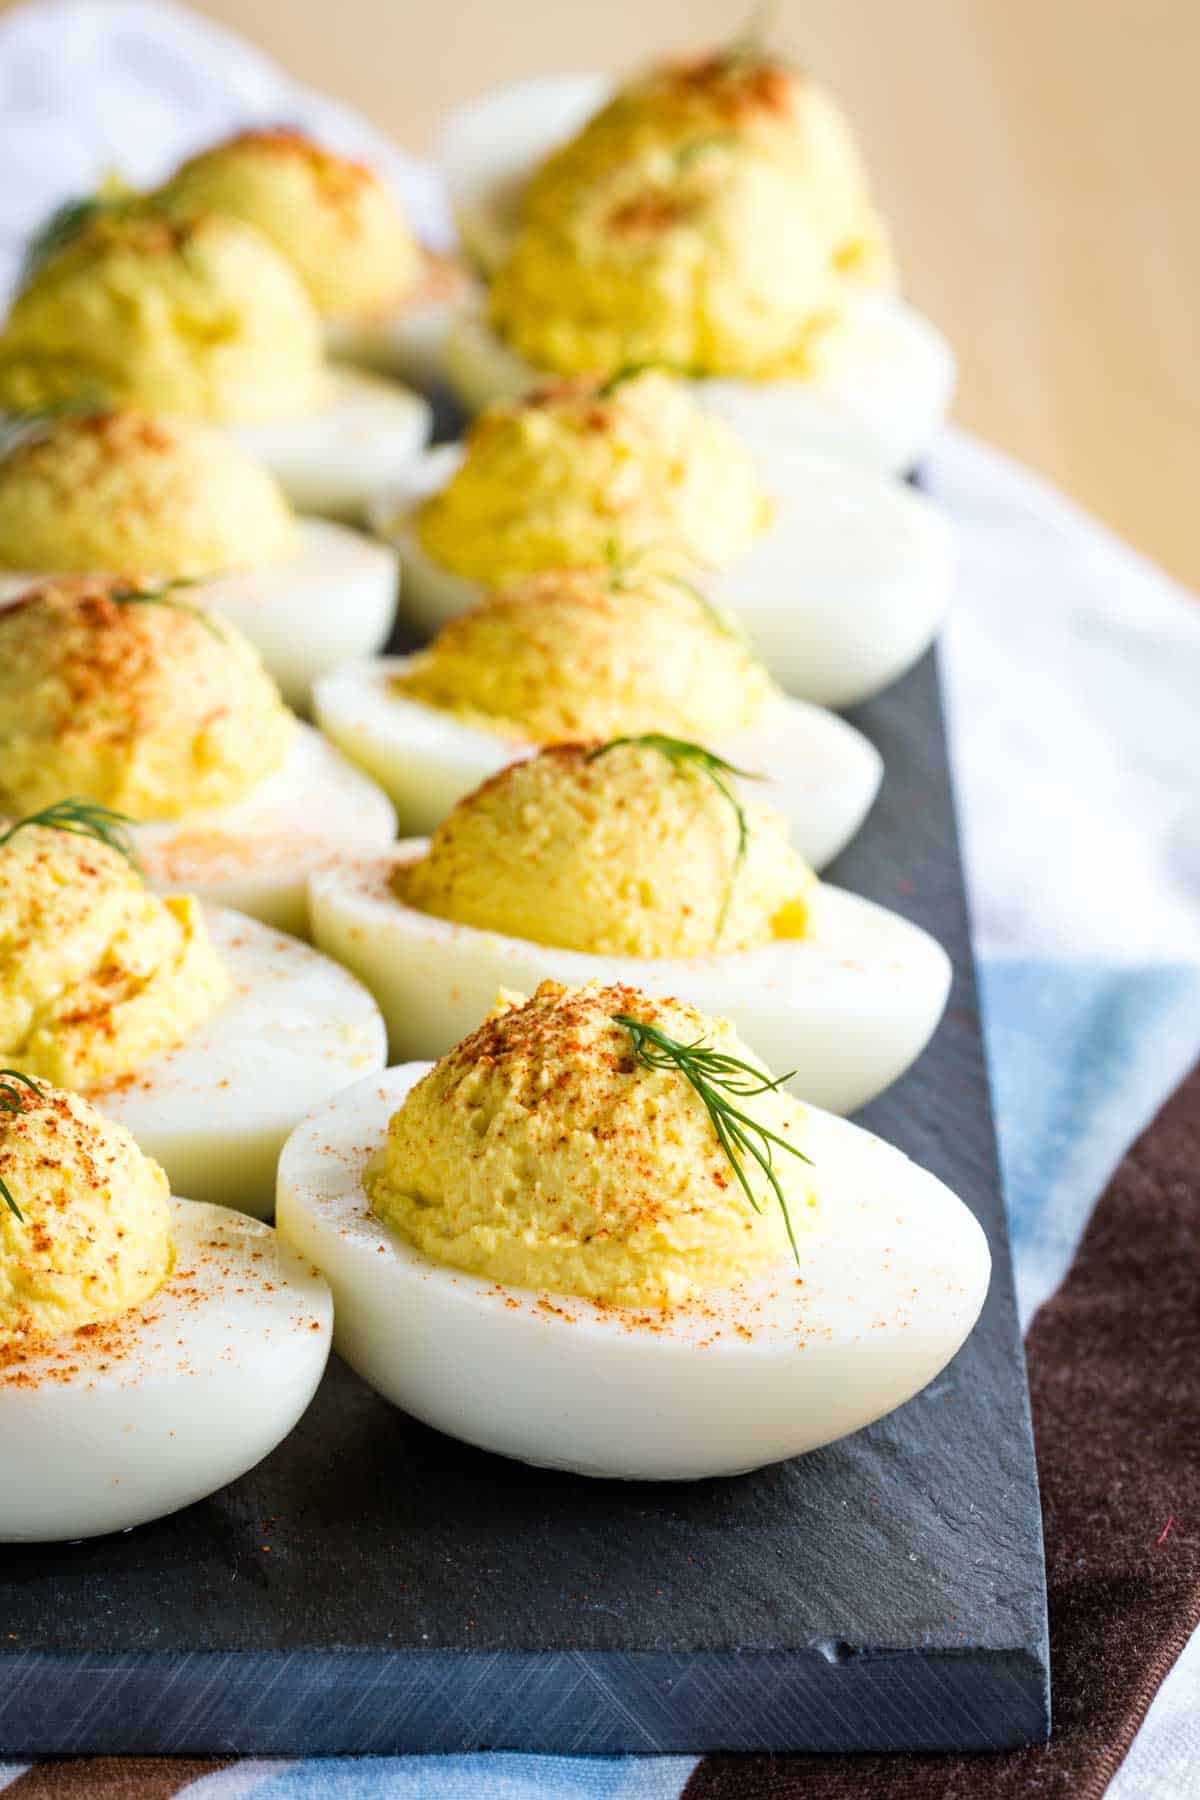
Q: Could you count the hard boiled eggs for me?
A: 12